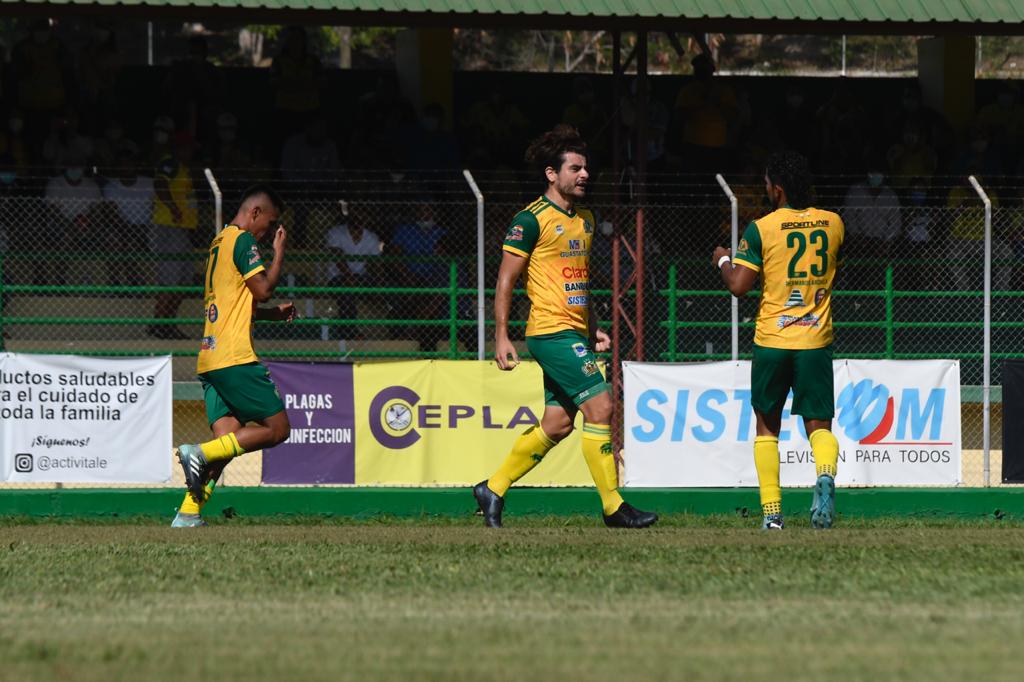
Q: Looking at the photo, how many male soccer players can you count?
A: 3